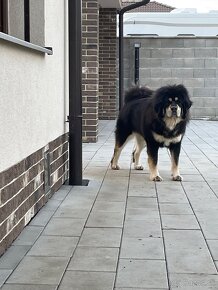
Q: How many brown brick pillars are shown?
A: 2